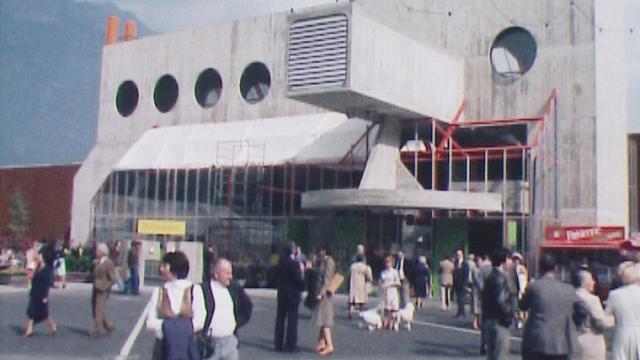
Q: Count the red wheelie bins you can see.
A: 0